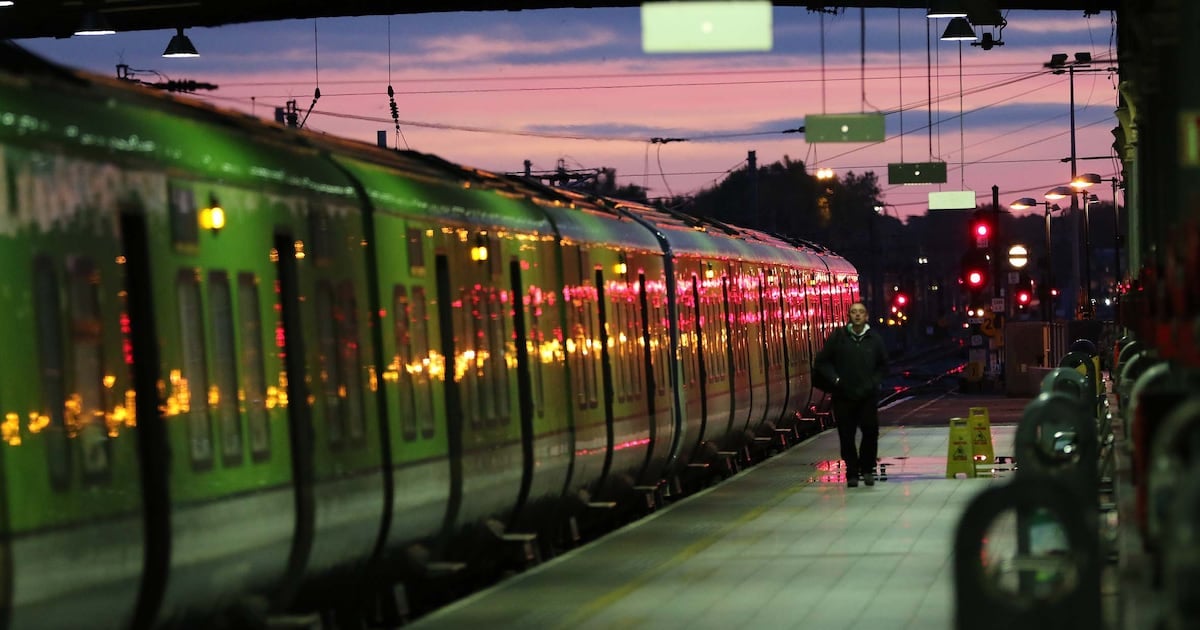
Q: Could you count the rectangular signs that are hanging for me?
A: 4